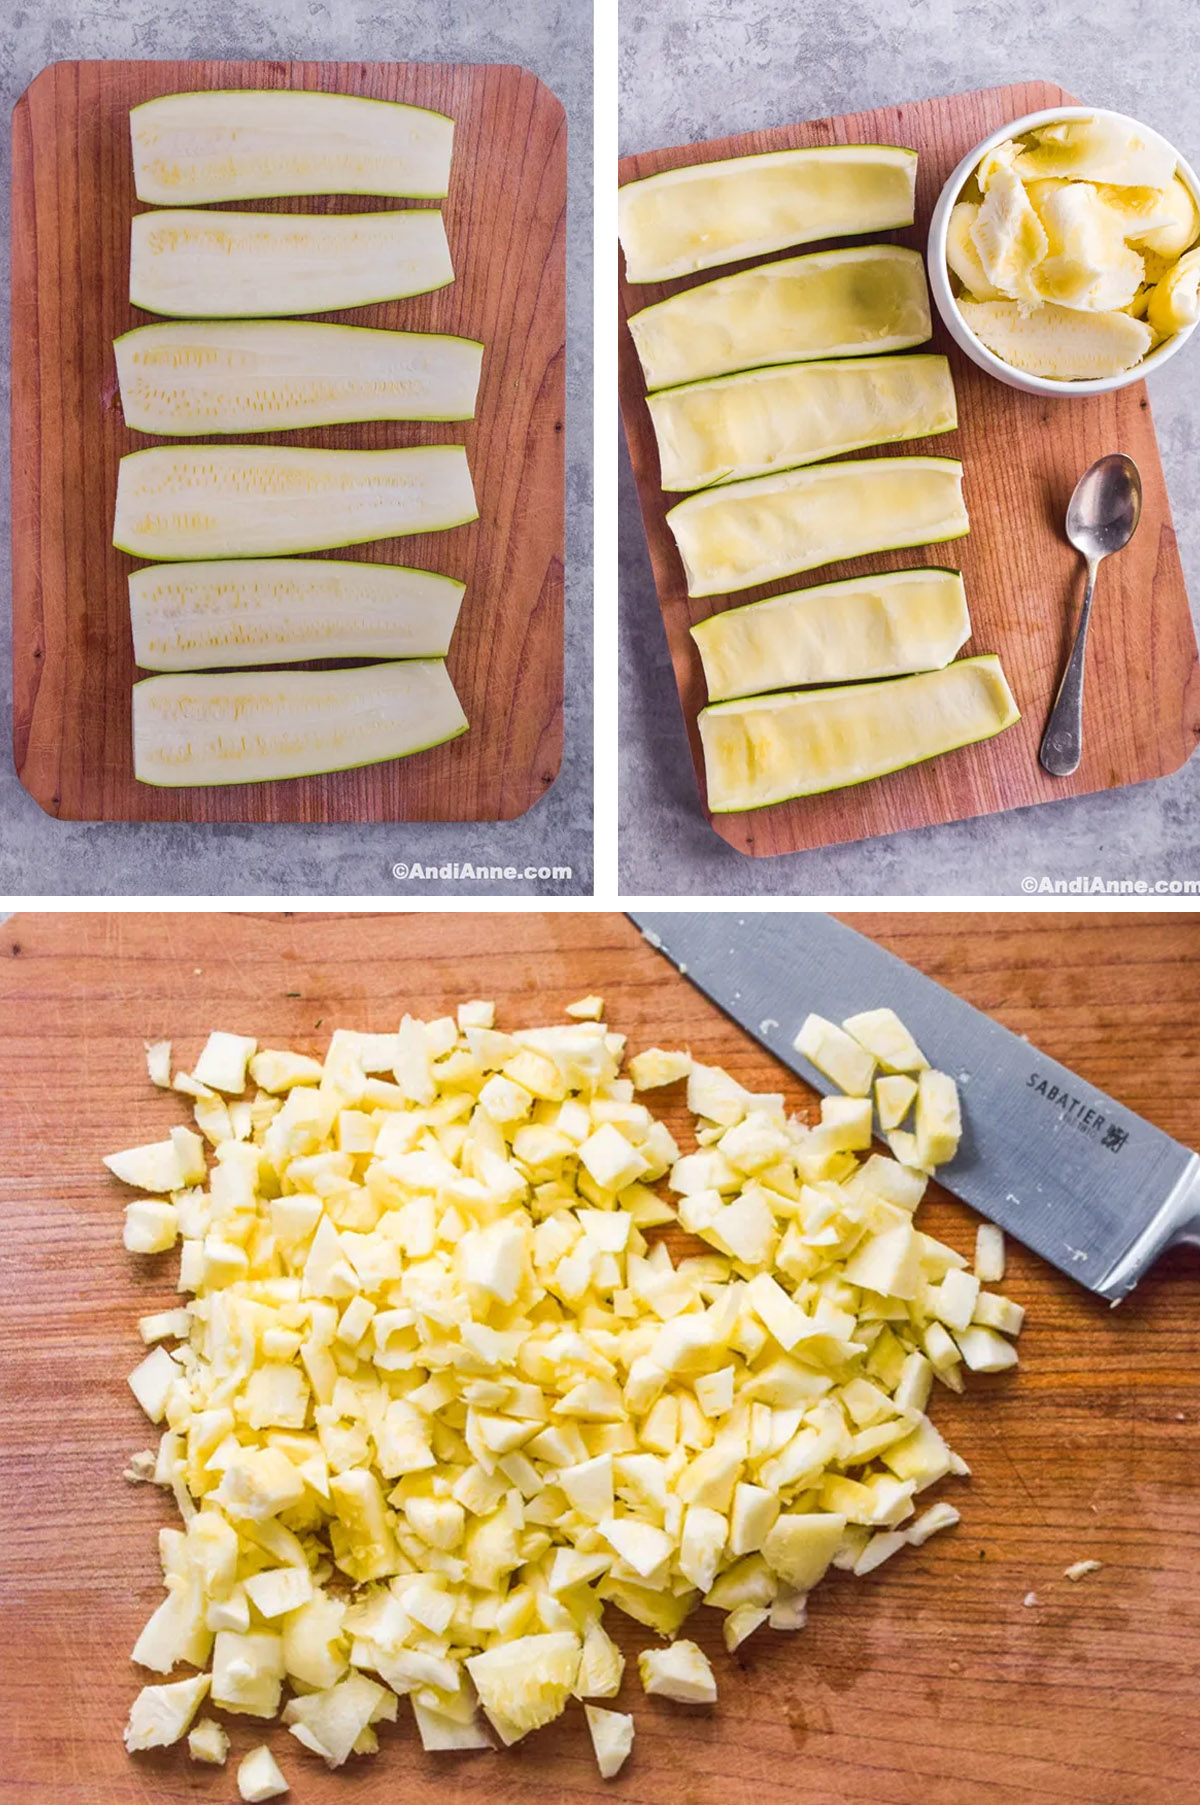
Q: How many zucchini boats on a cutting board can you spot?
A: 6